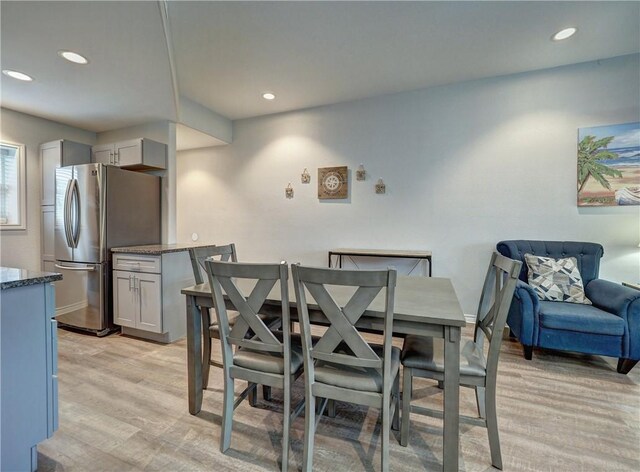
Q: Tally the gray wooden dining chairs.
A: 4